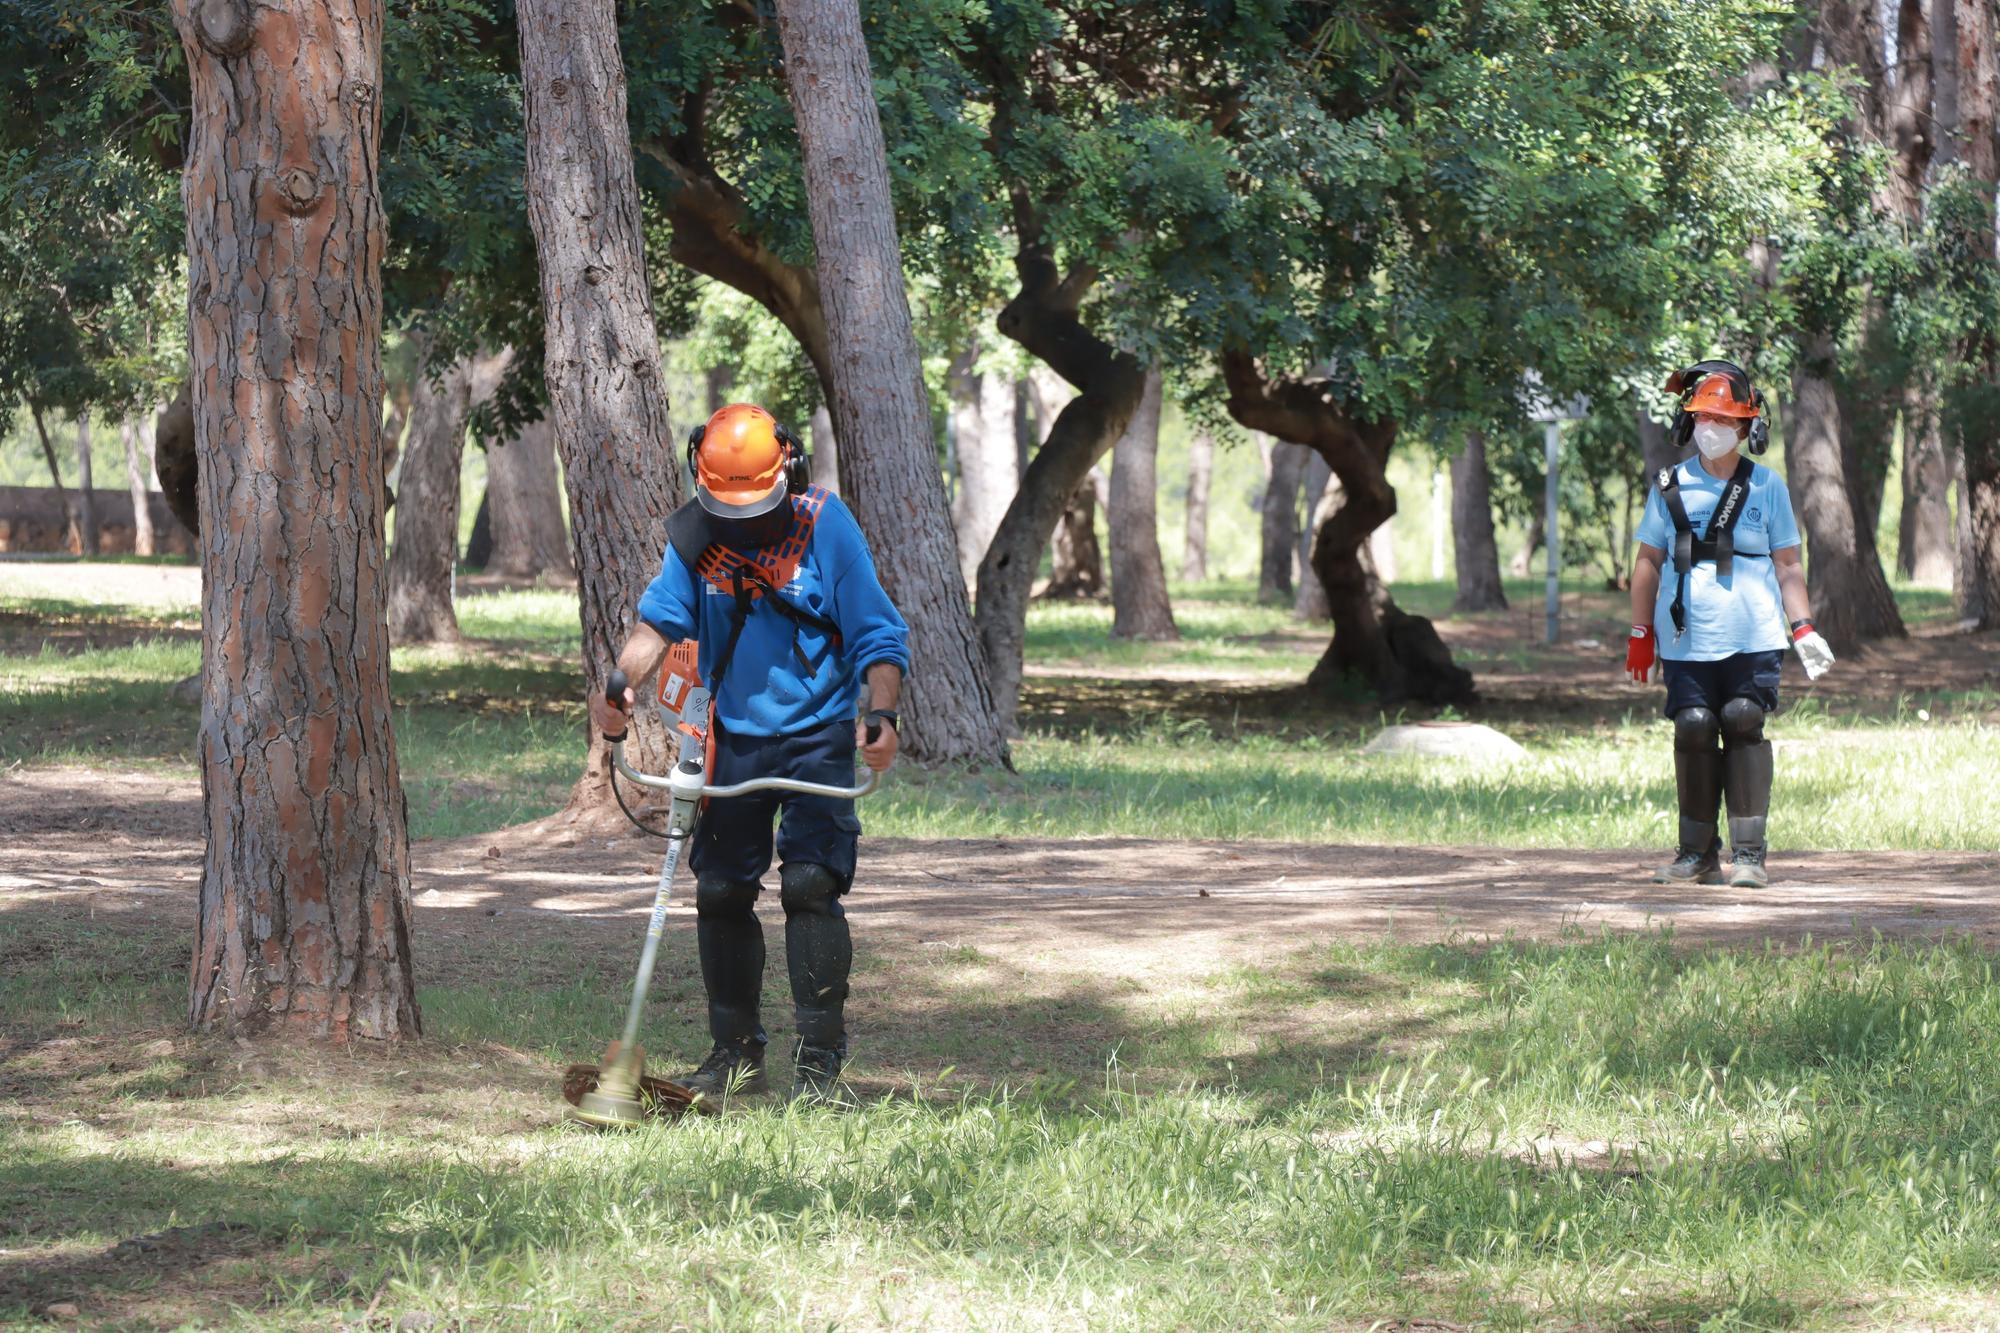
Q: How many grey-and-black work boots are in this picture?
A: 4